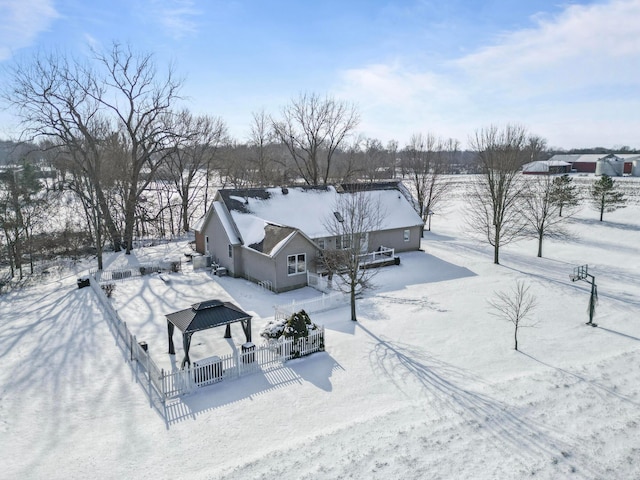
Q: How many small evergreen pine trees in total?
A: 2